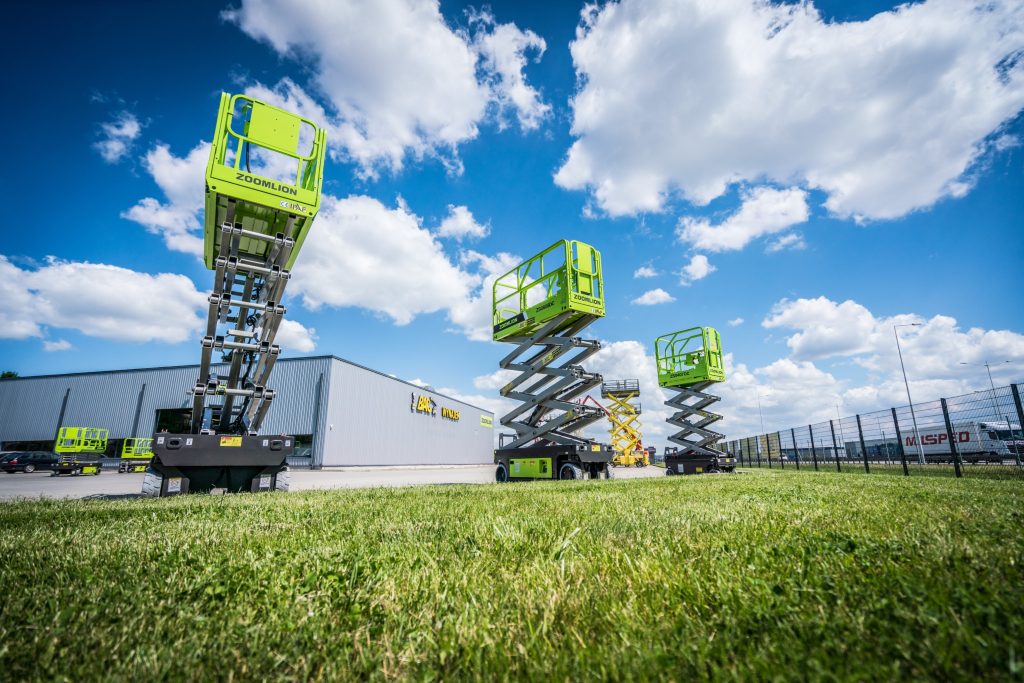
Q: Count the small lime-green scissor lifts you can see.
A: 2